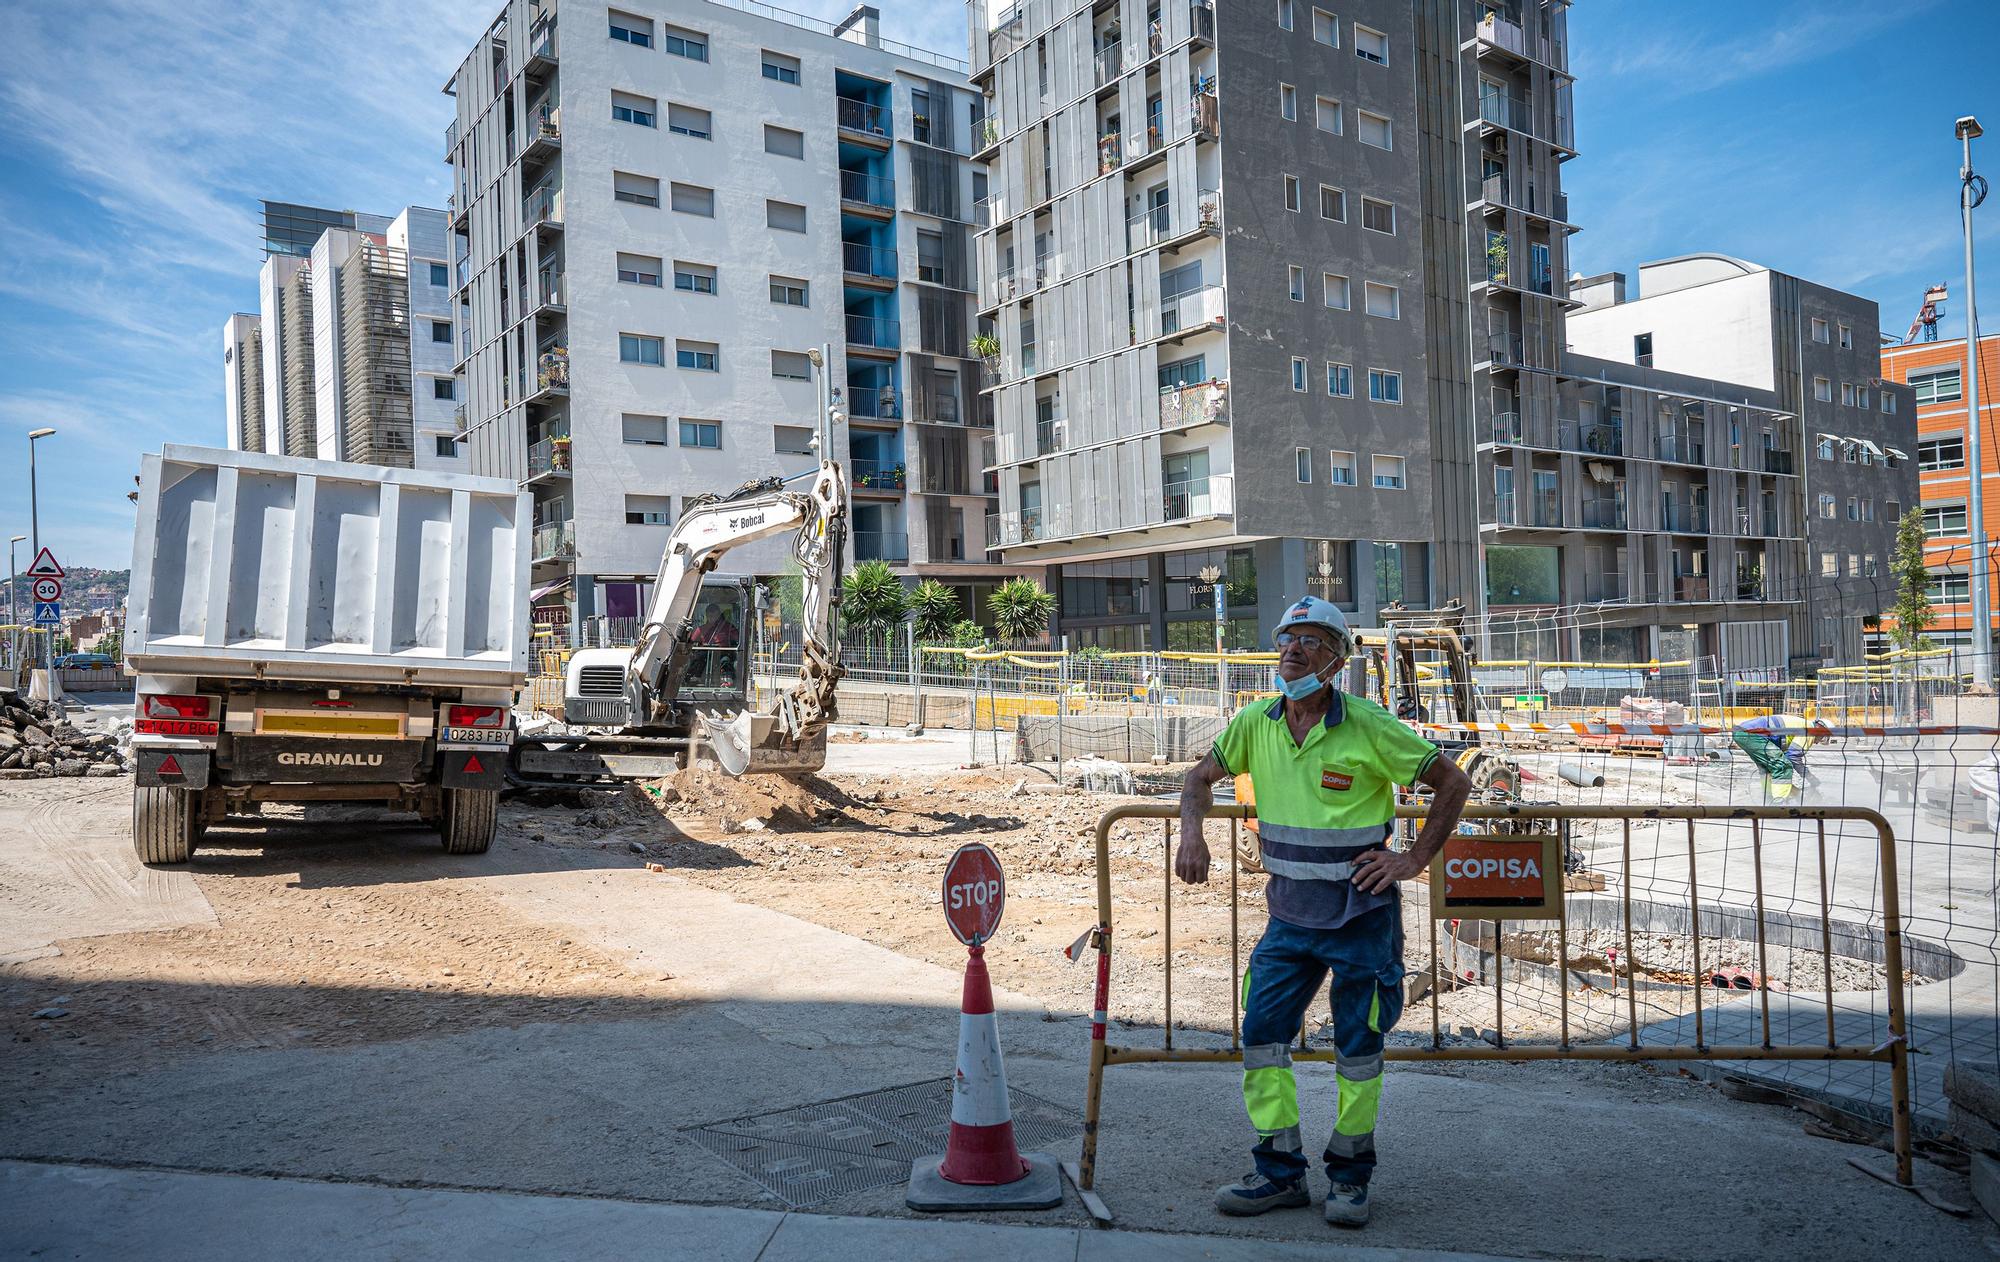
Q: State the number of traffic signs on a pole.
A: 3